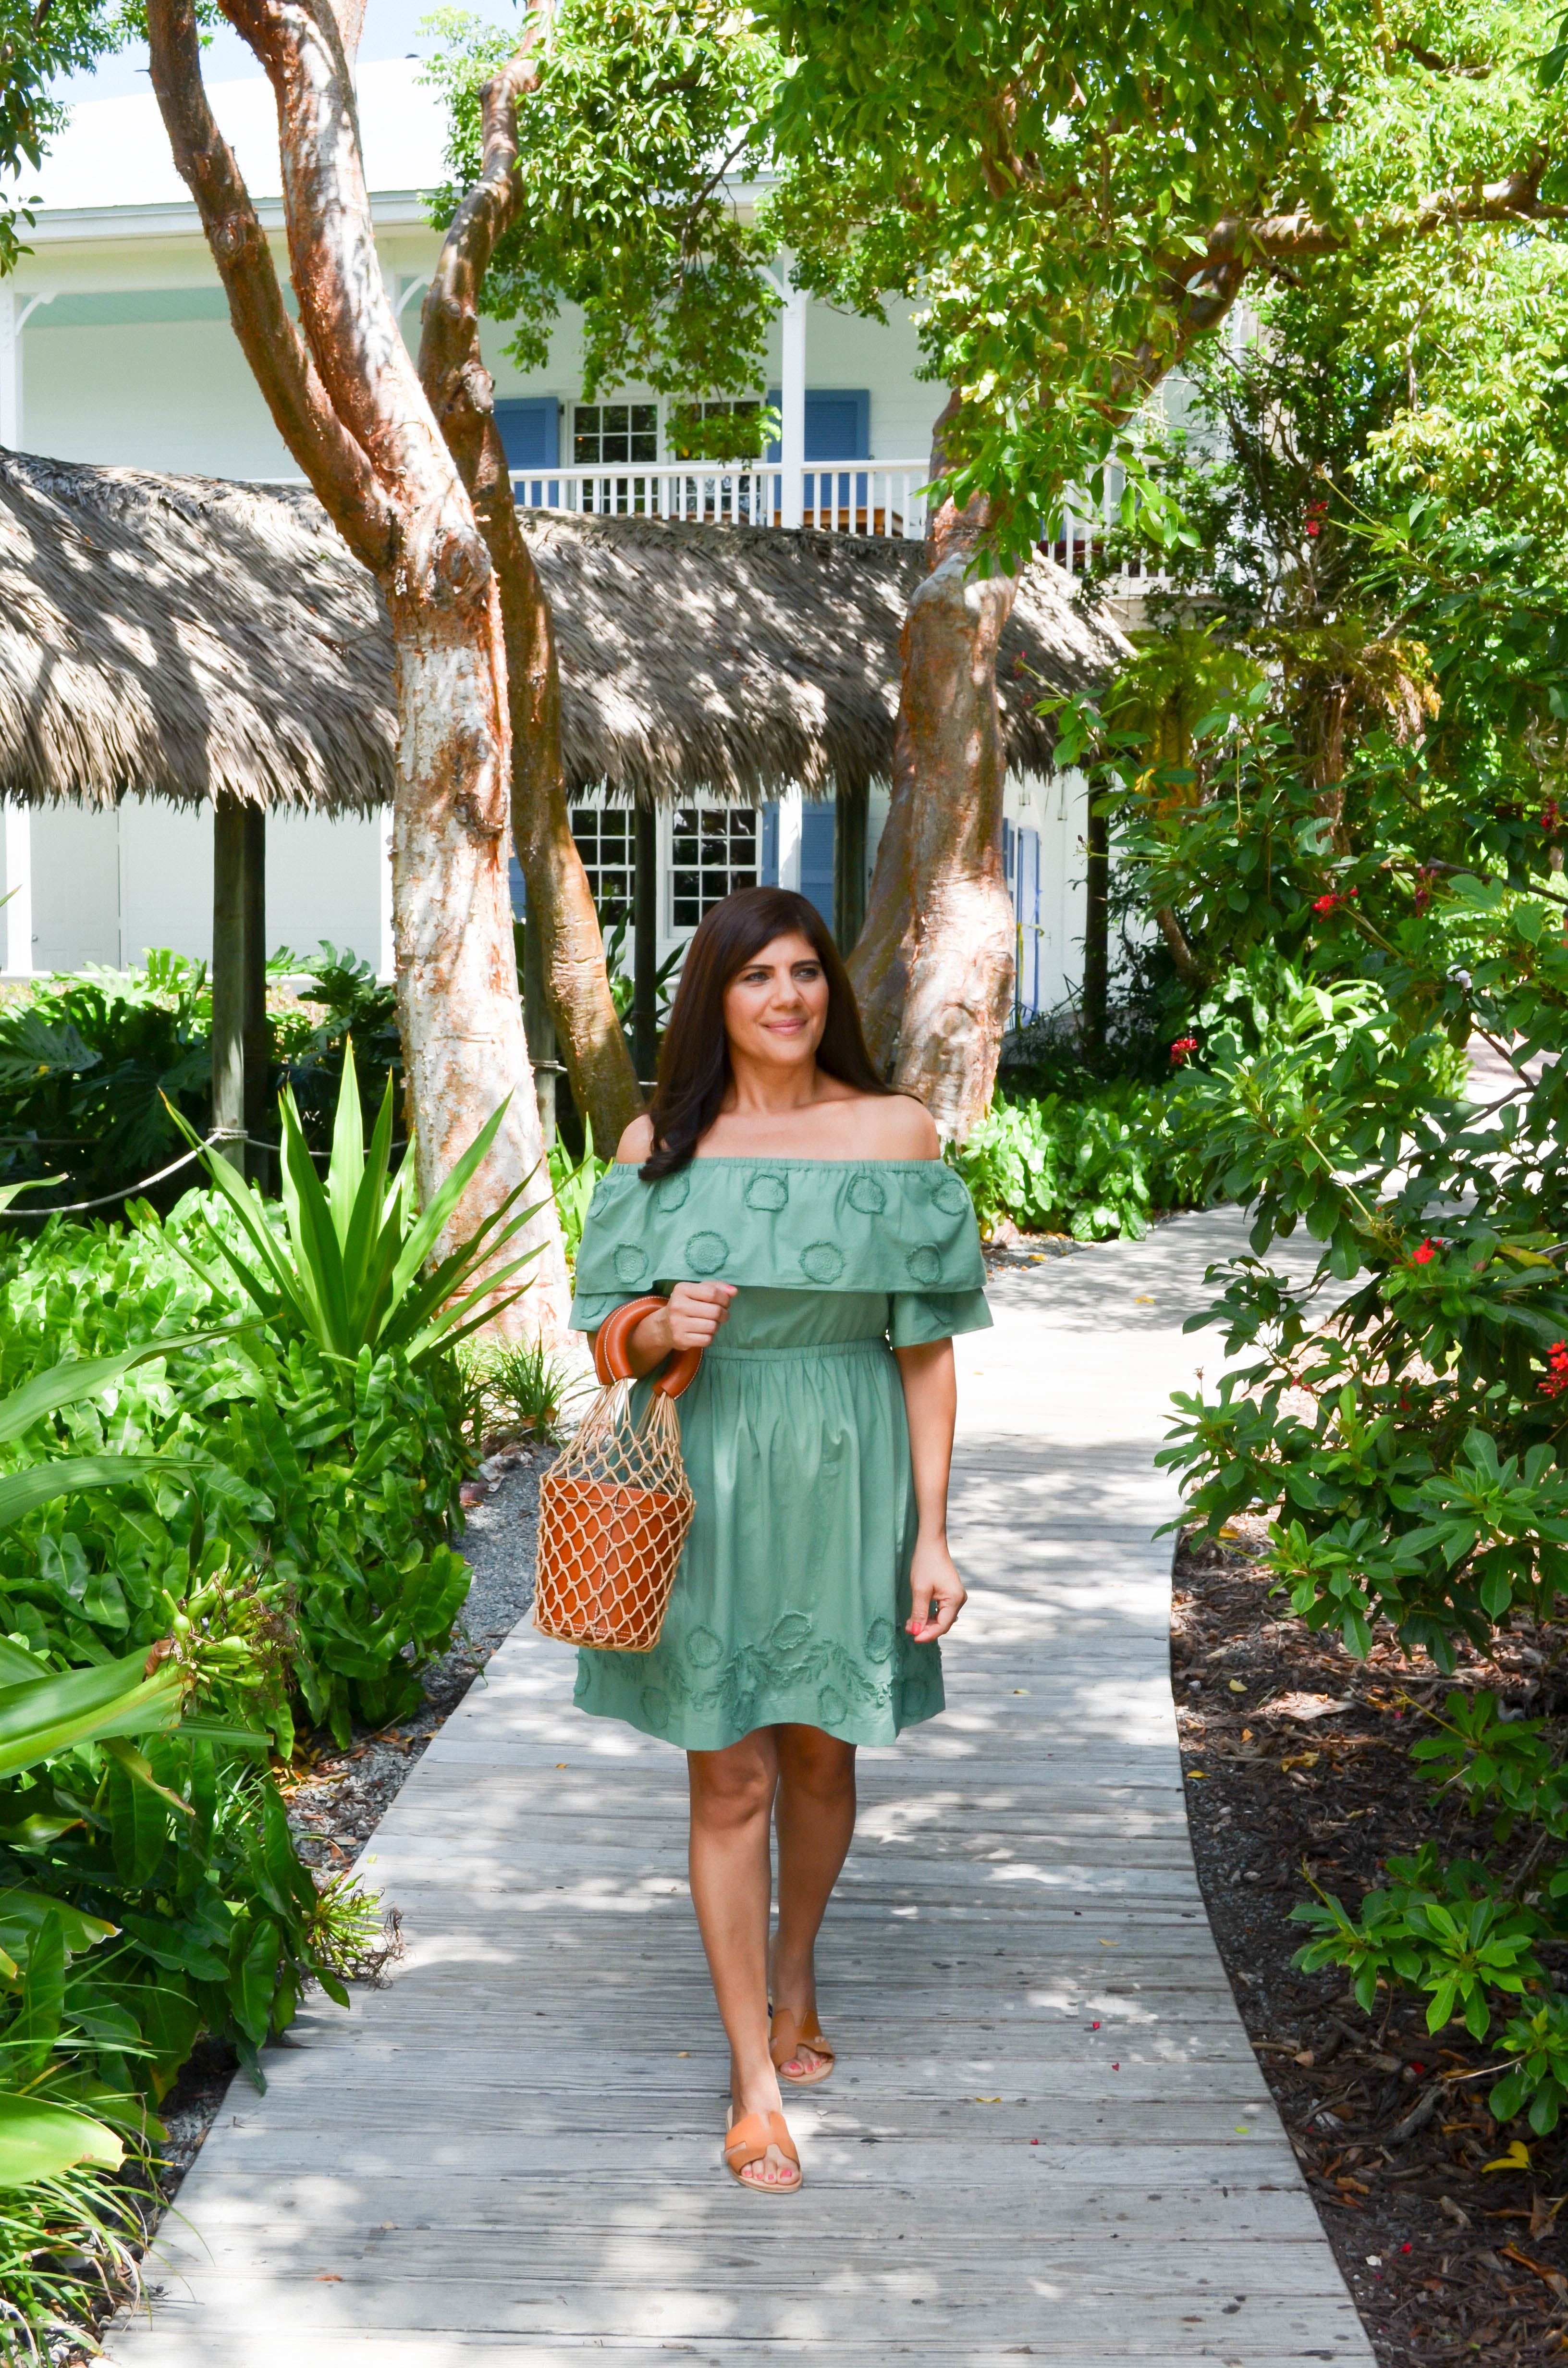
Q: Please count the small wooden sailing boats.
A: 0